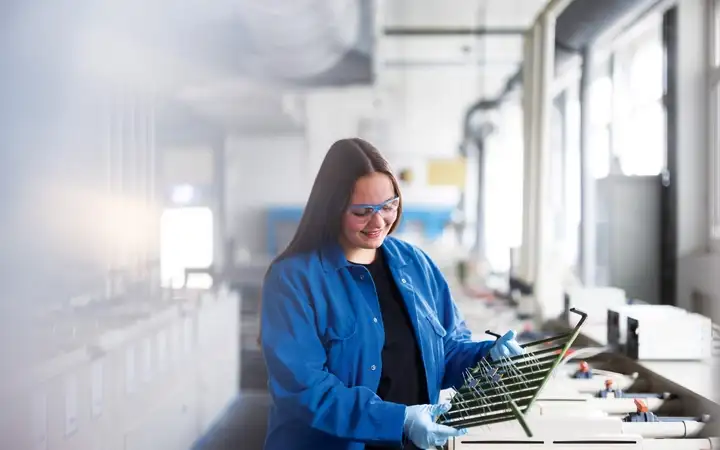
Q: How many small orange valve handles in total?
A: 3